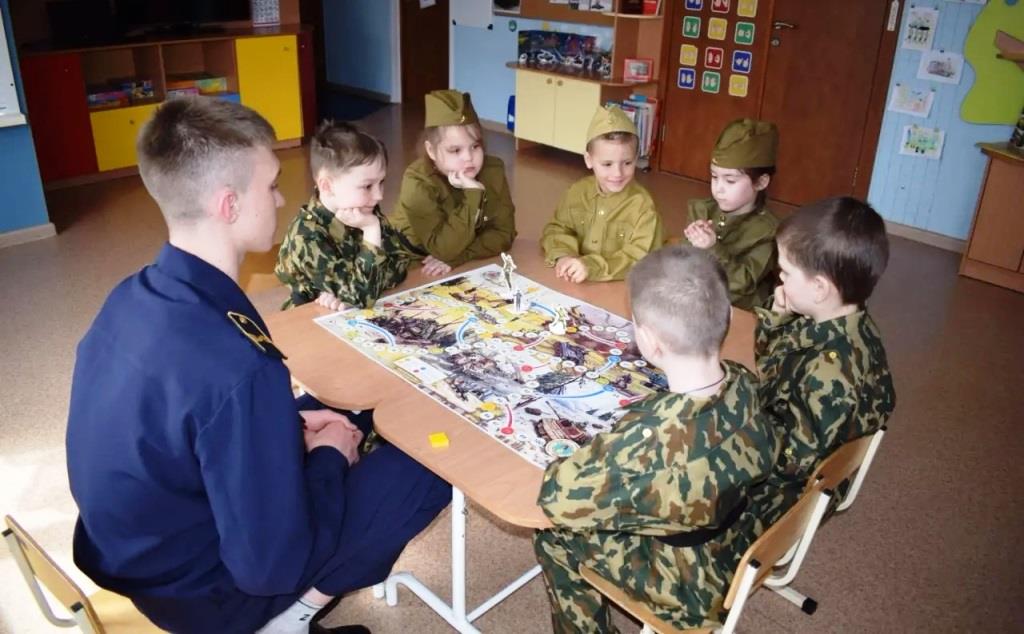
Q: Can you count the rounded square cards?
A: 12